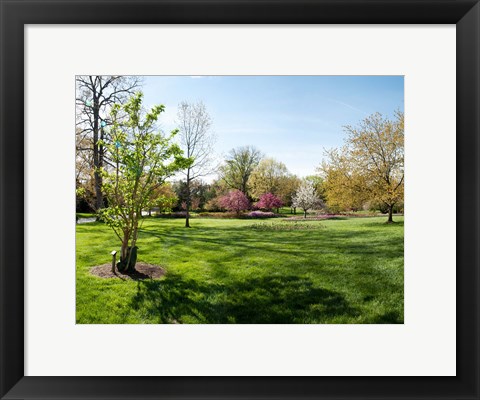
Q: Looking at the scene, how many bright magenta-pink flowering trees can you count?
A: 2